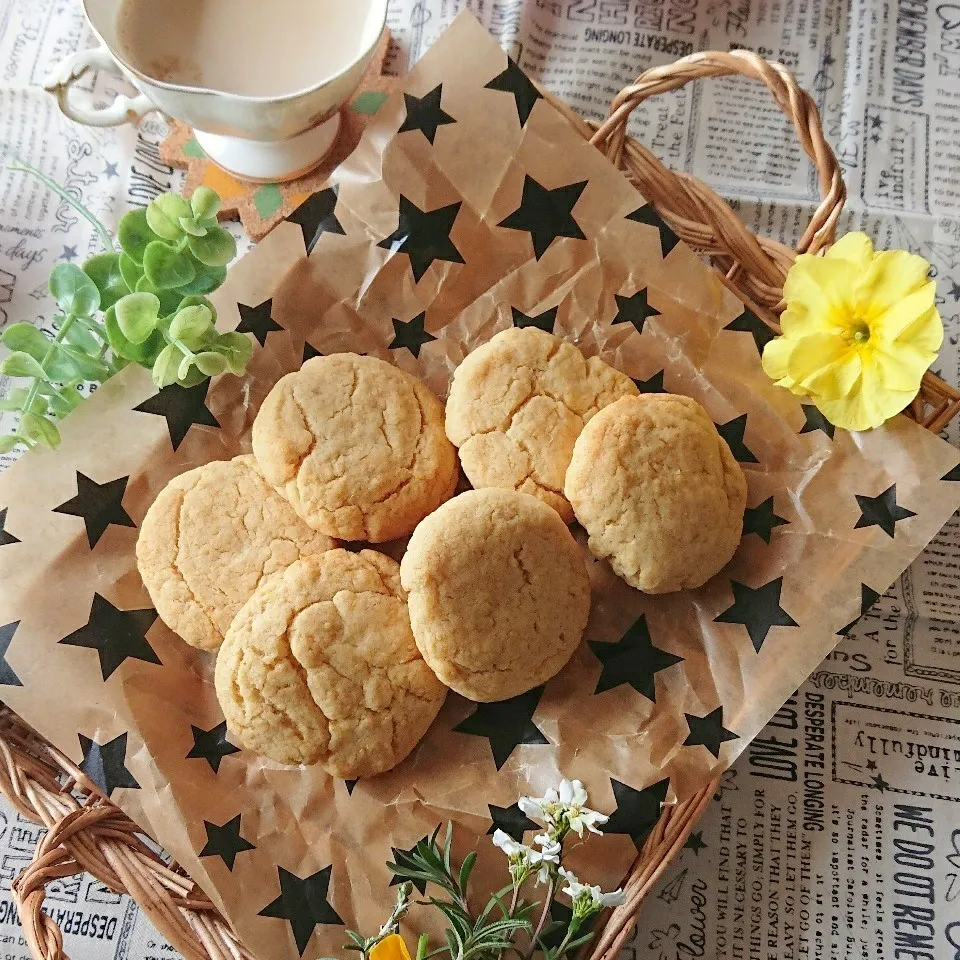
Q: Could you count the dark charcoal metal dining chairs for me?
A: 0